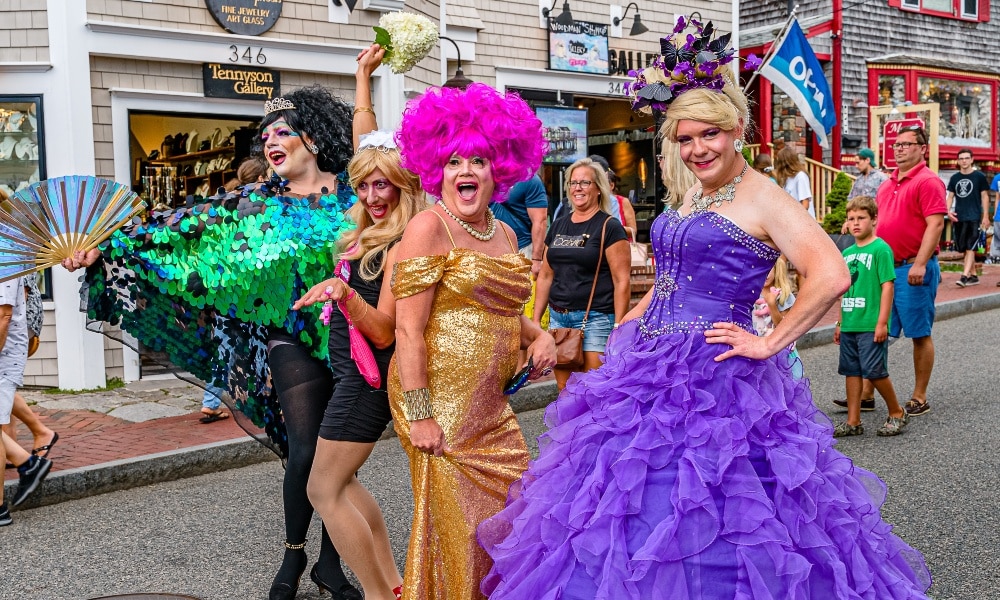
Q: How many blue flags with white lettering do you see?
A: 1